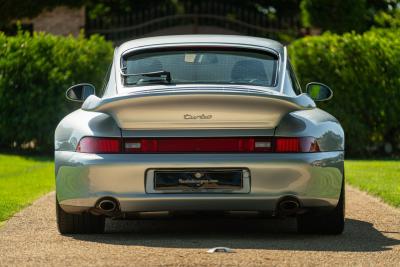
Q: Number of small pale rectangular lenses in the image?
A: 2